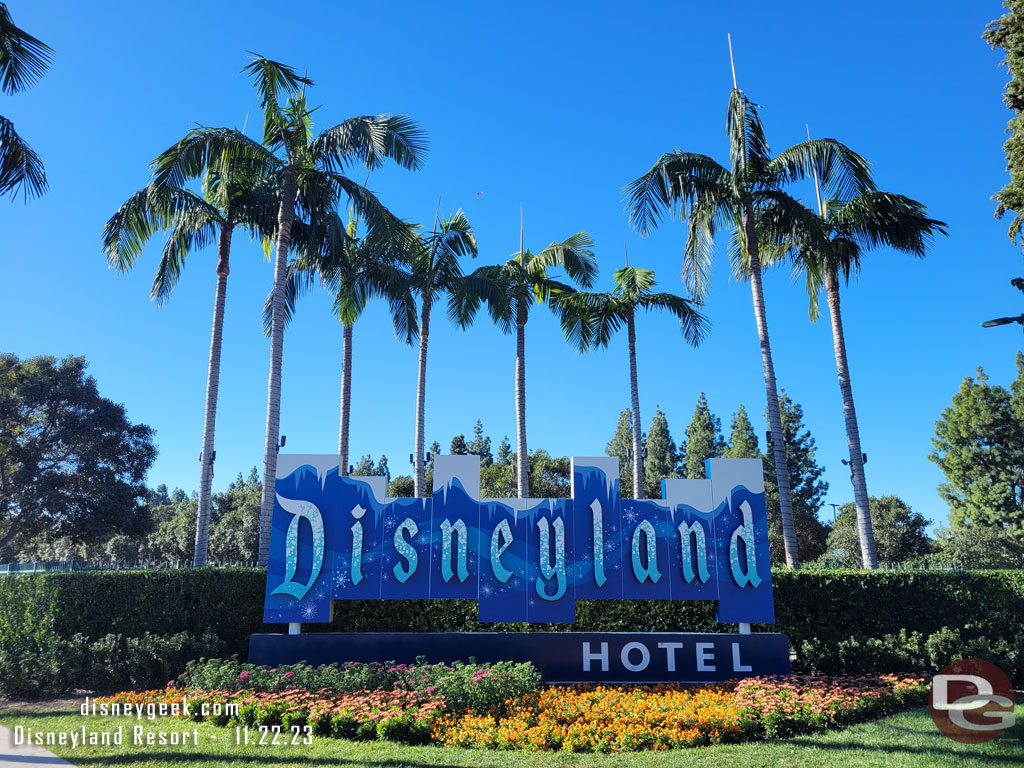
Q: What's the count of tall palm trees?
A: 8